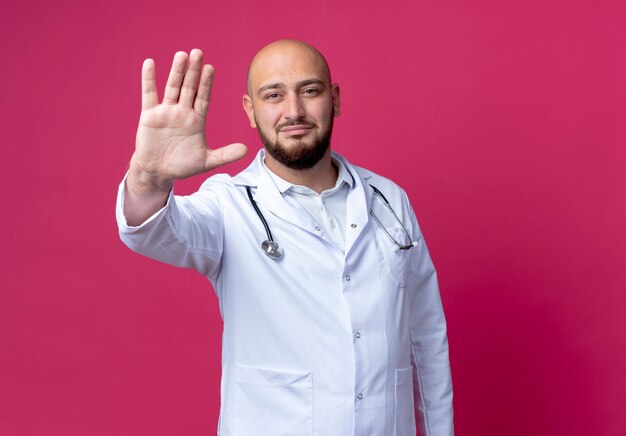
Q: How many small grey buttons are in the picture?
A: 5